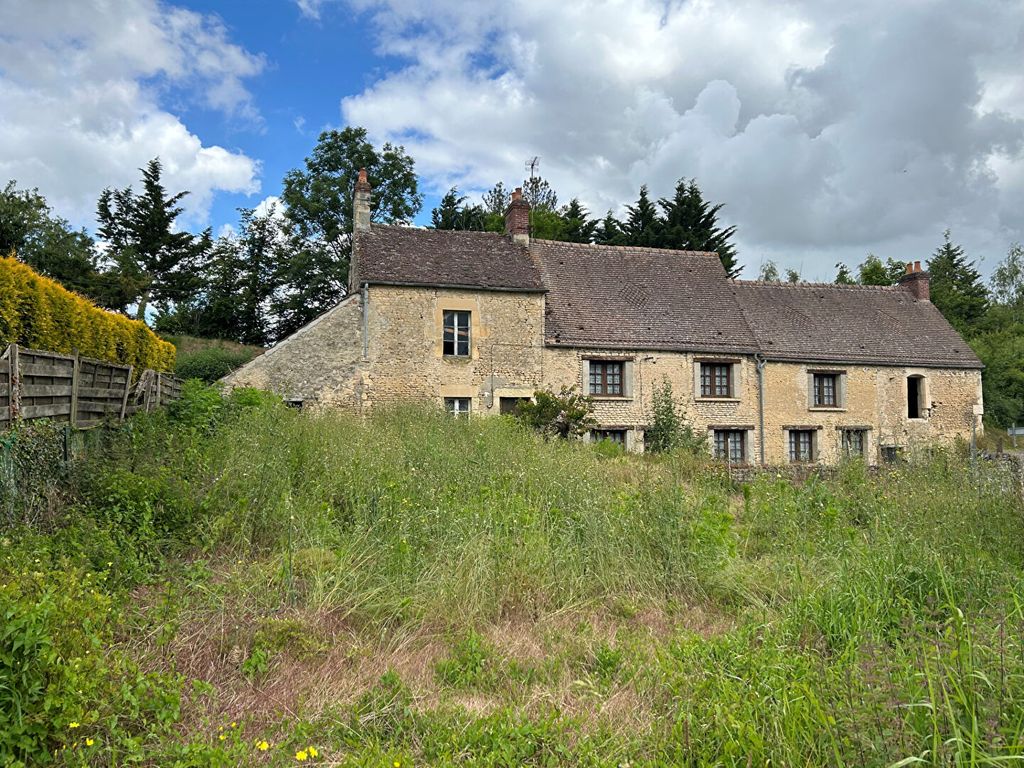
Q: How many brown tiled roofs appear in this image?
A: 3